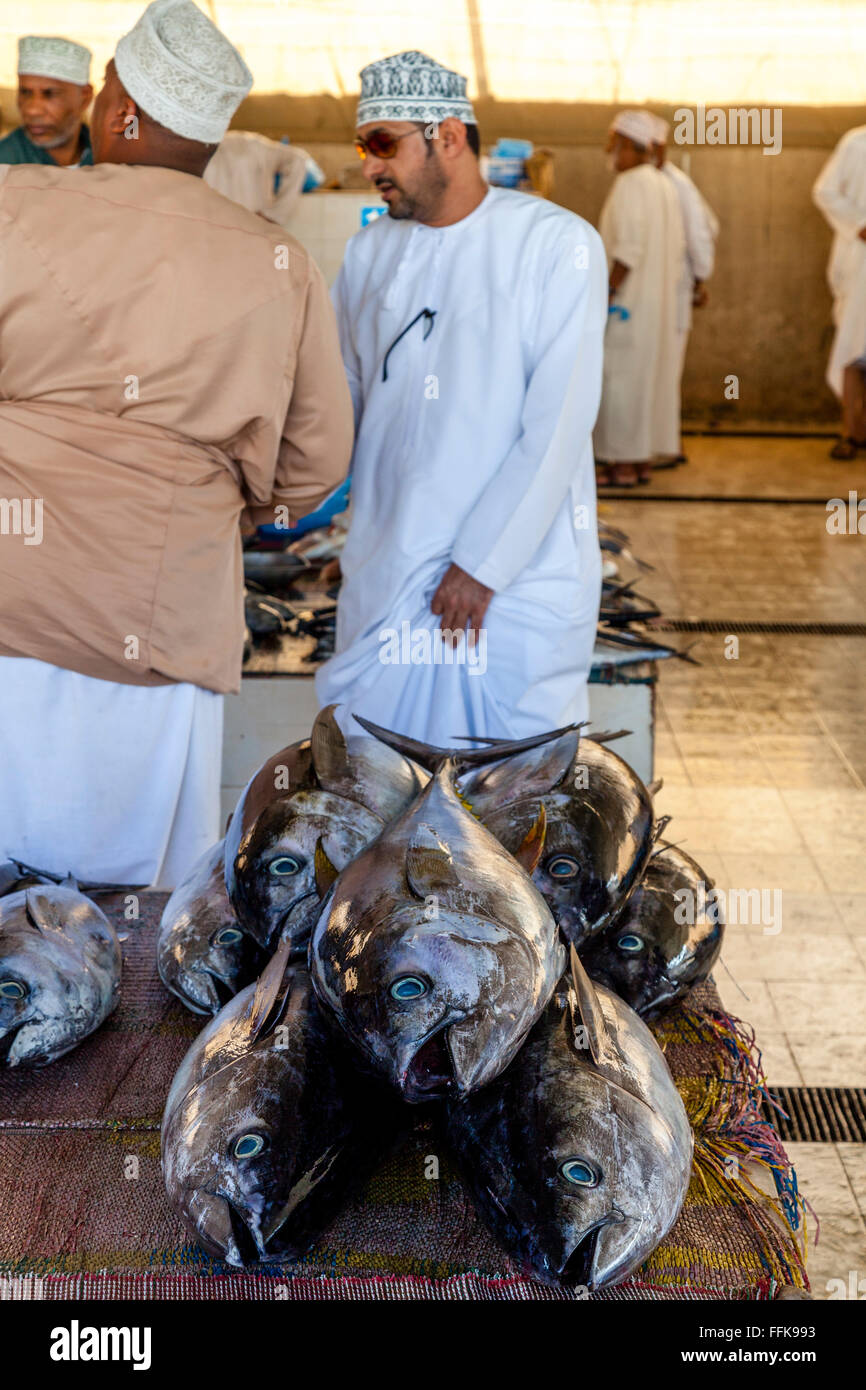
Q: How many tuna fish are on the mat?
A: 8